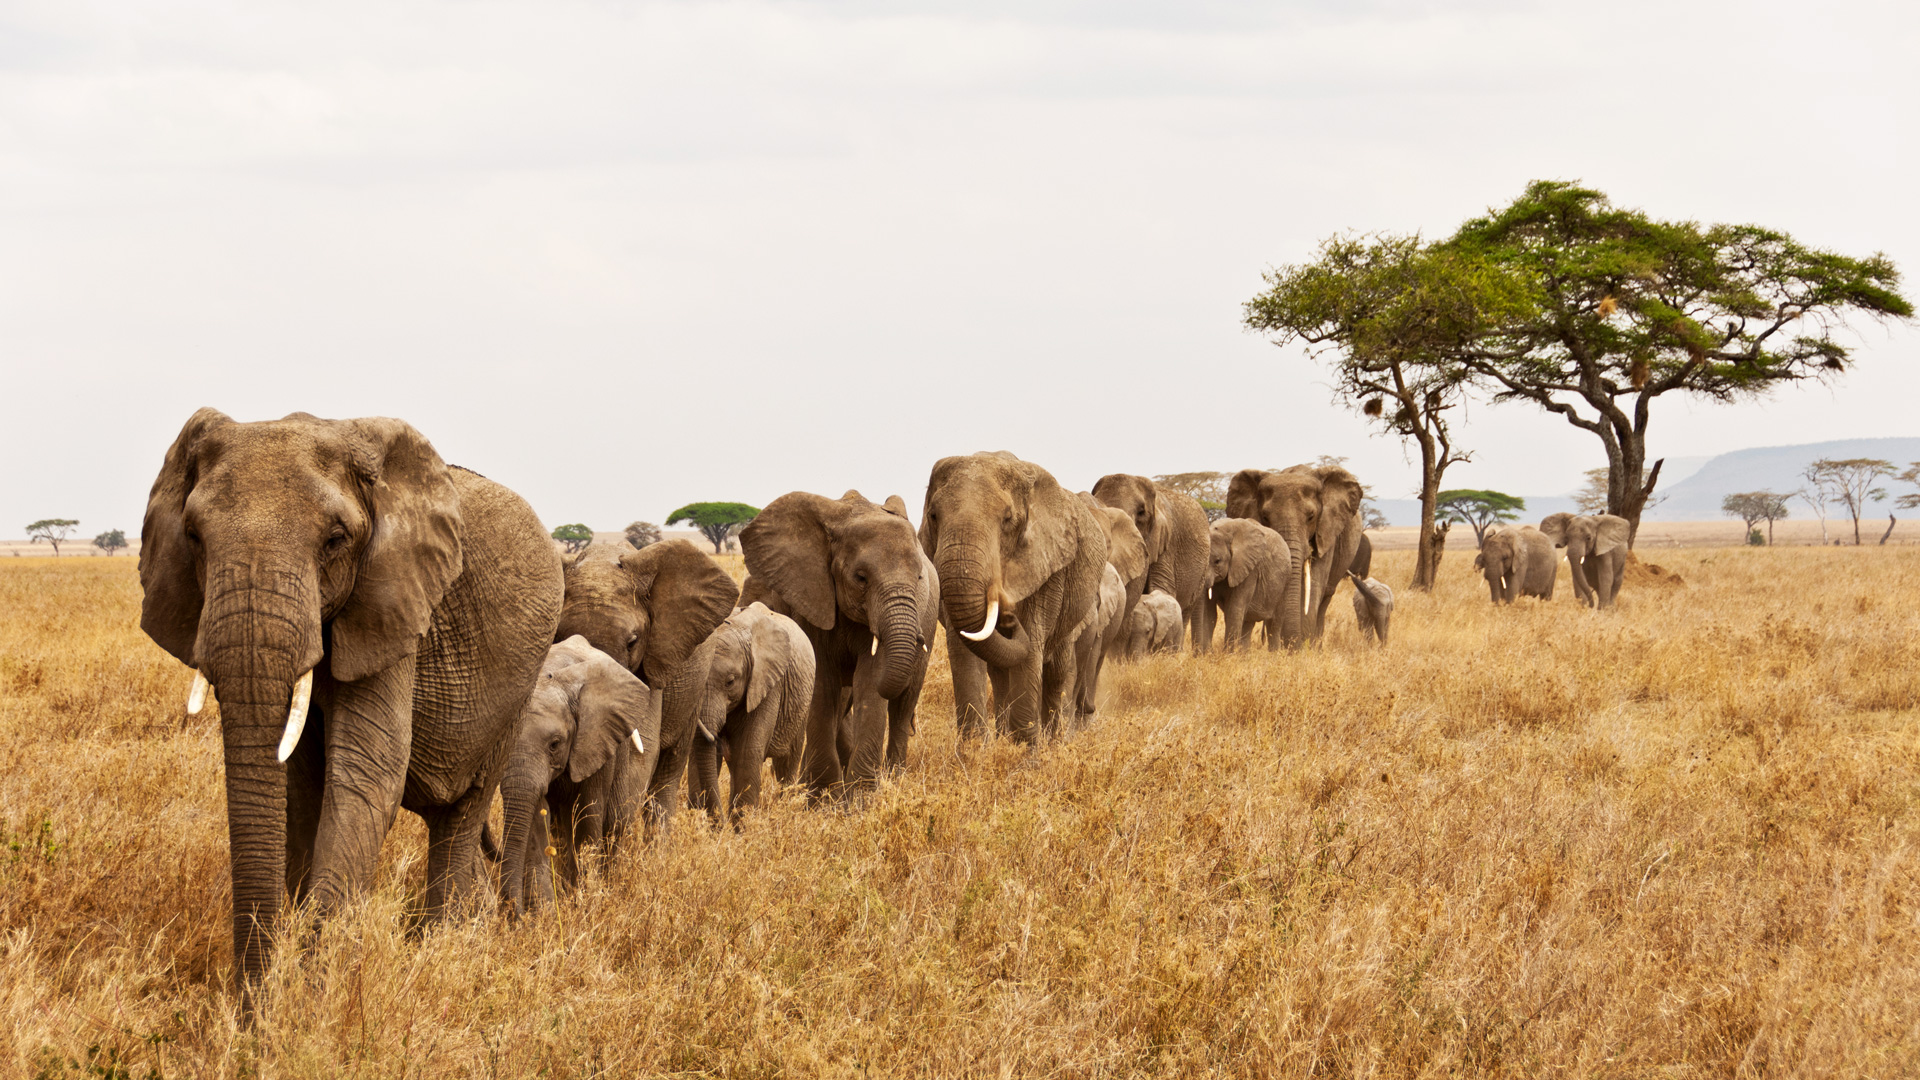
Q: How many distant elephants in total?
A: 2